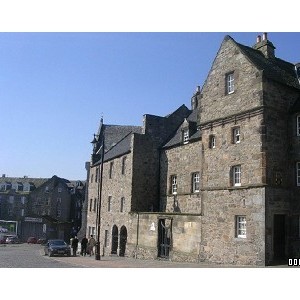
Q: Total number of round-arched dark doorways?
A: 2